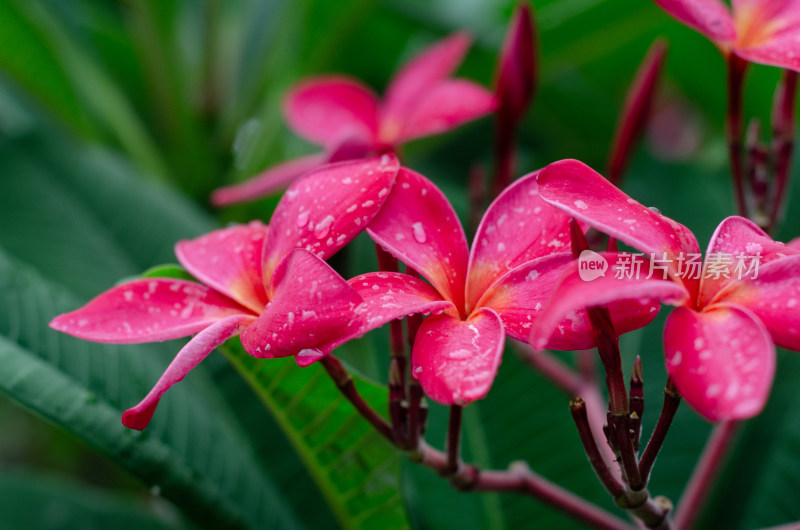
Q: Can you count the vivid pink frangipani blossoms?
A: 5